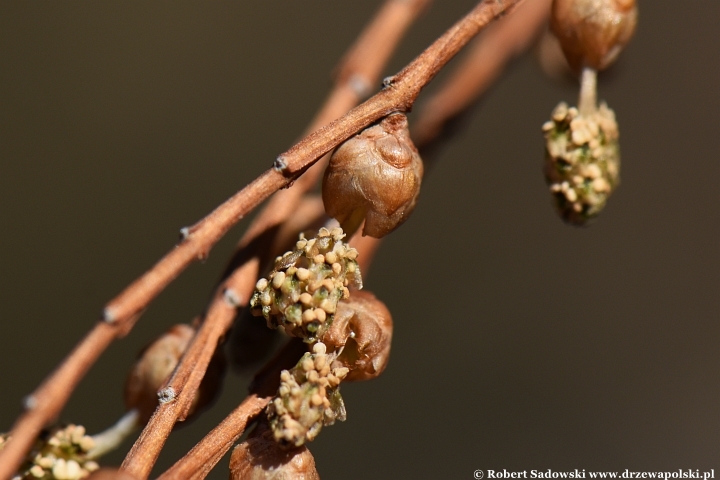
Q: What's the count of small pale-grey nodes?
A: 8